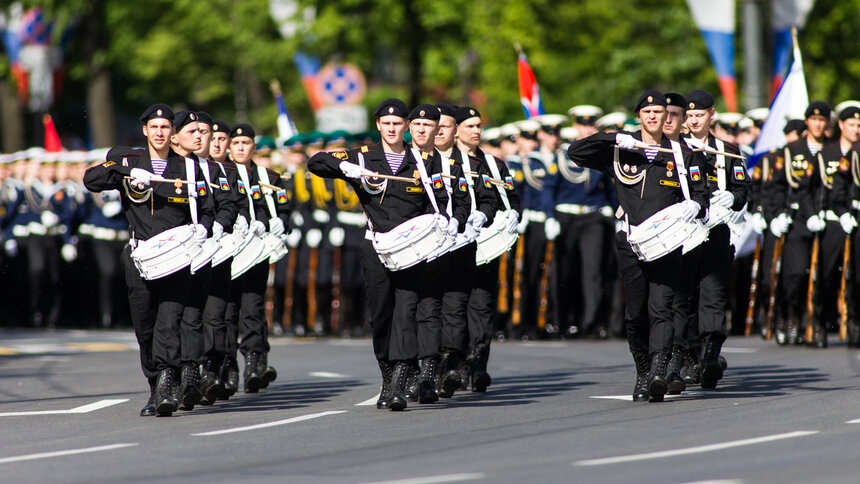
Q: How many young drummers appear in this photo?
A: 12